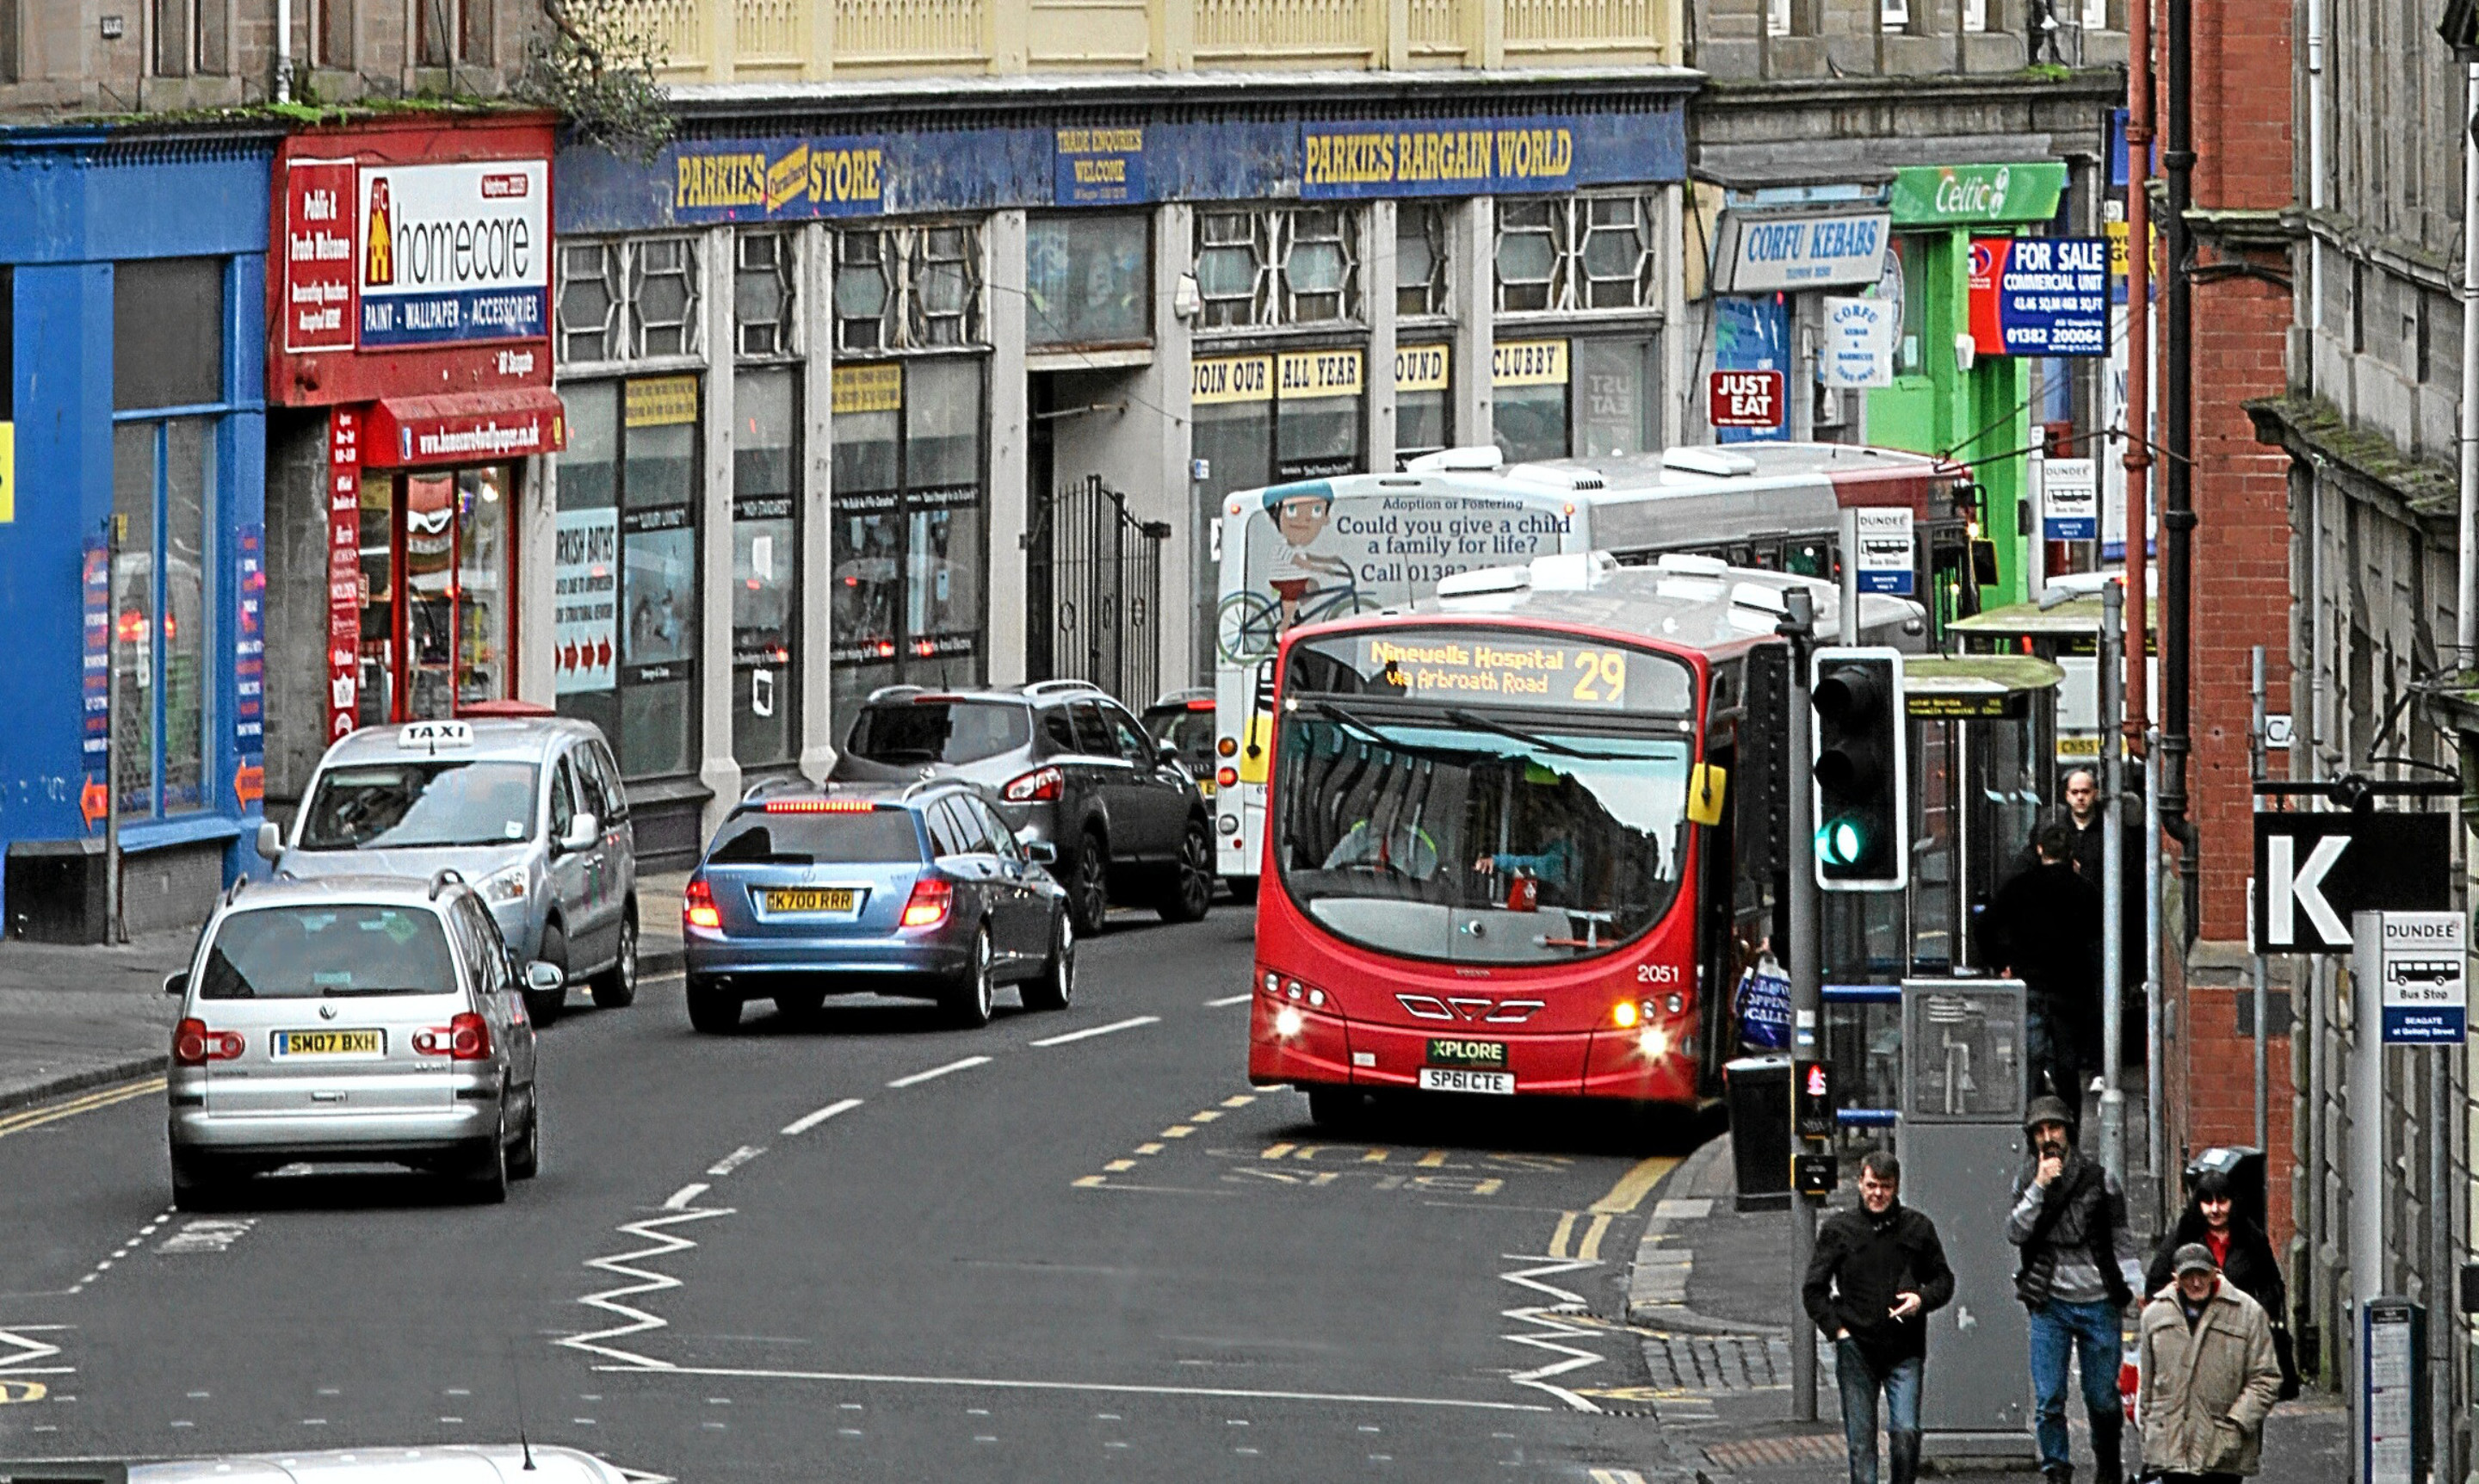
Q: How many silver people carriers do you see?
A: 2